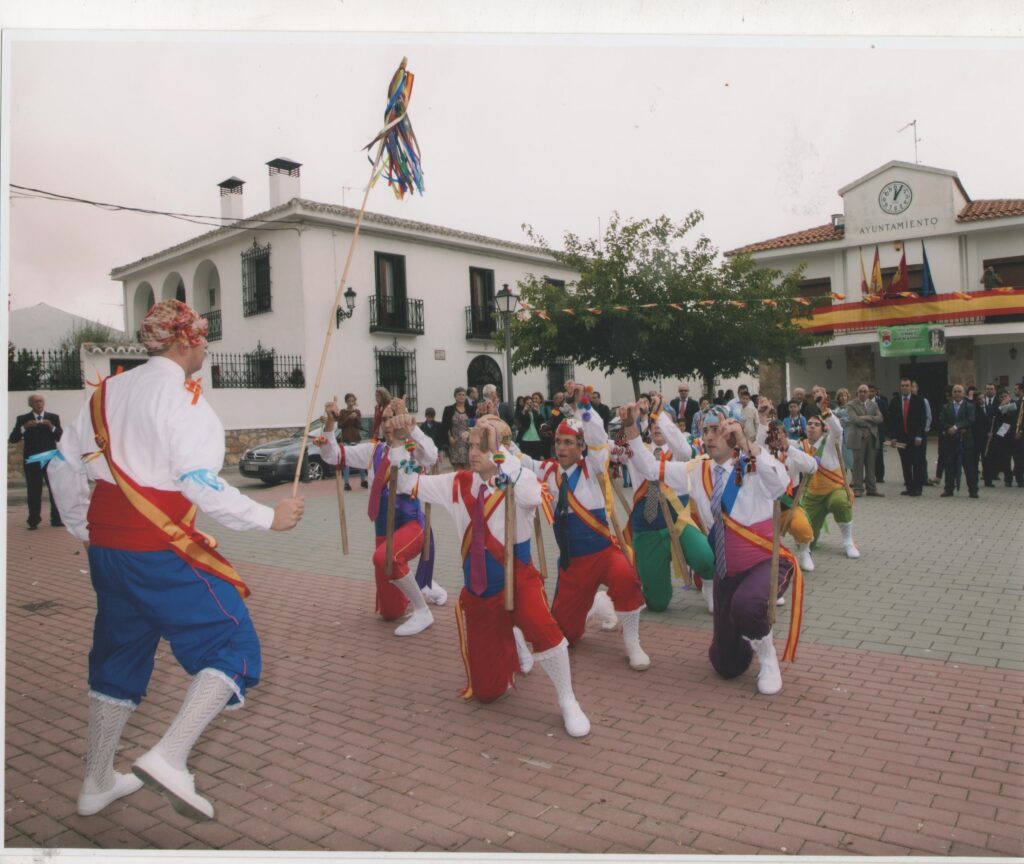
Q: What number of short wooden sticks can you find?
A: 12